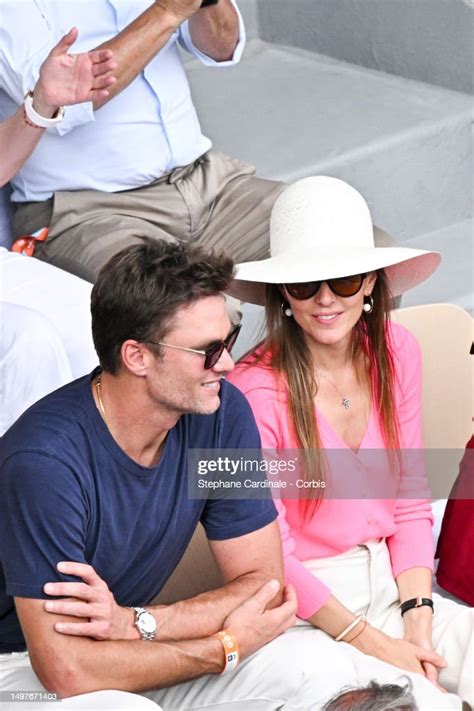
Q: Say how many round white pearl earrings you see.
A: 2